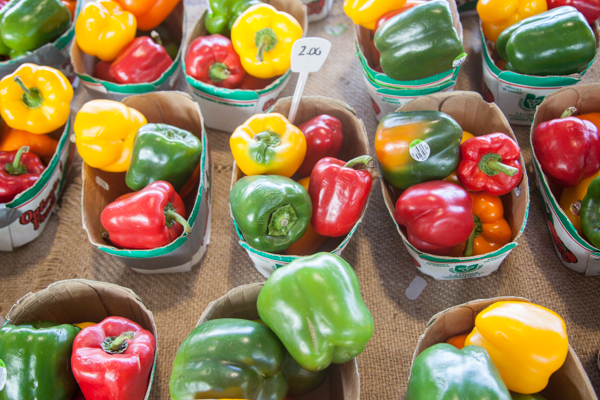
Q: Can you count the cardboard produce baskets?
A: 13